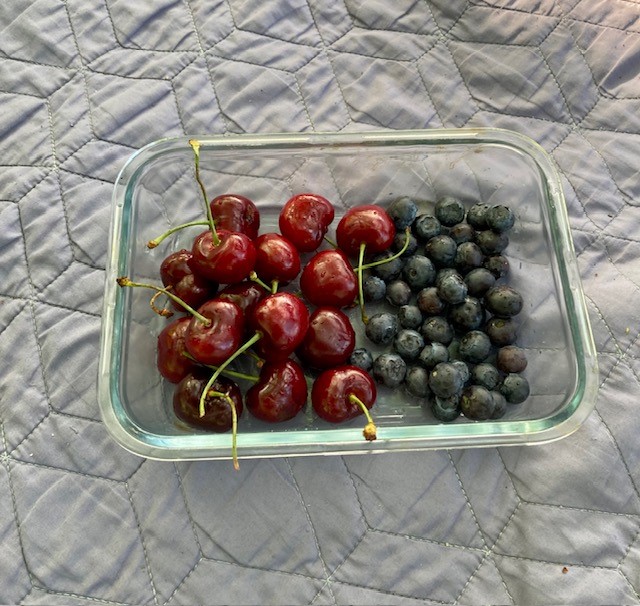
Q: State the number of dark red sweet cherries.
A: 15